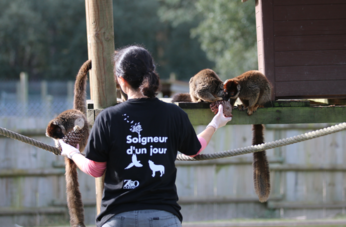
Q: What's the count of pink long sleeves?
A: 2